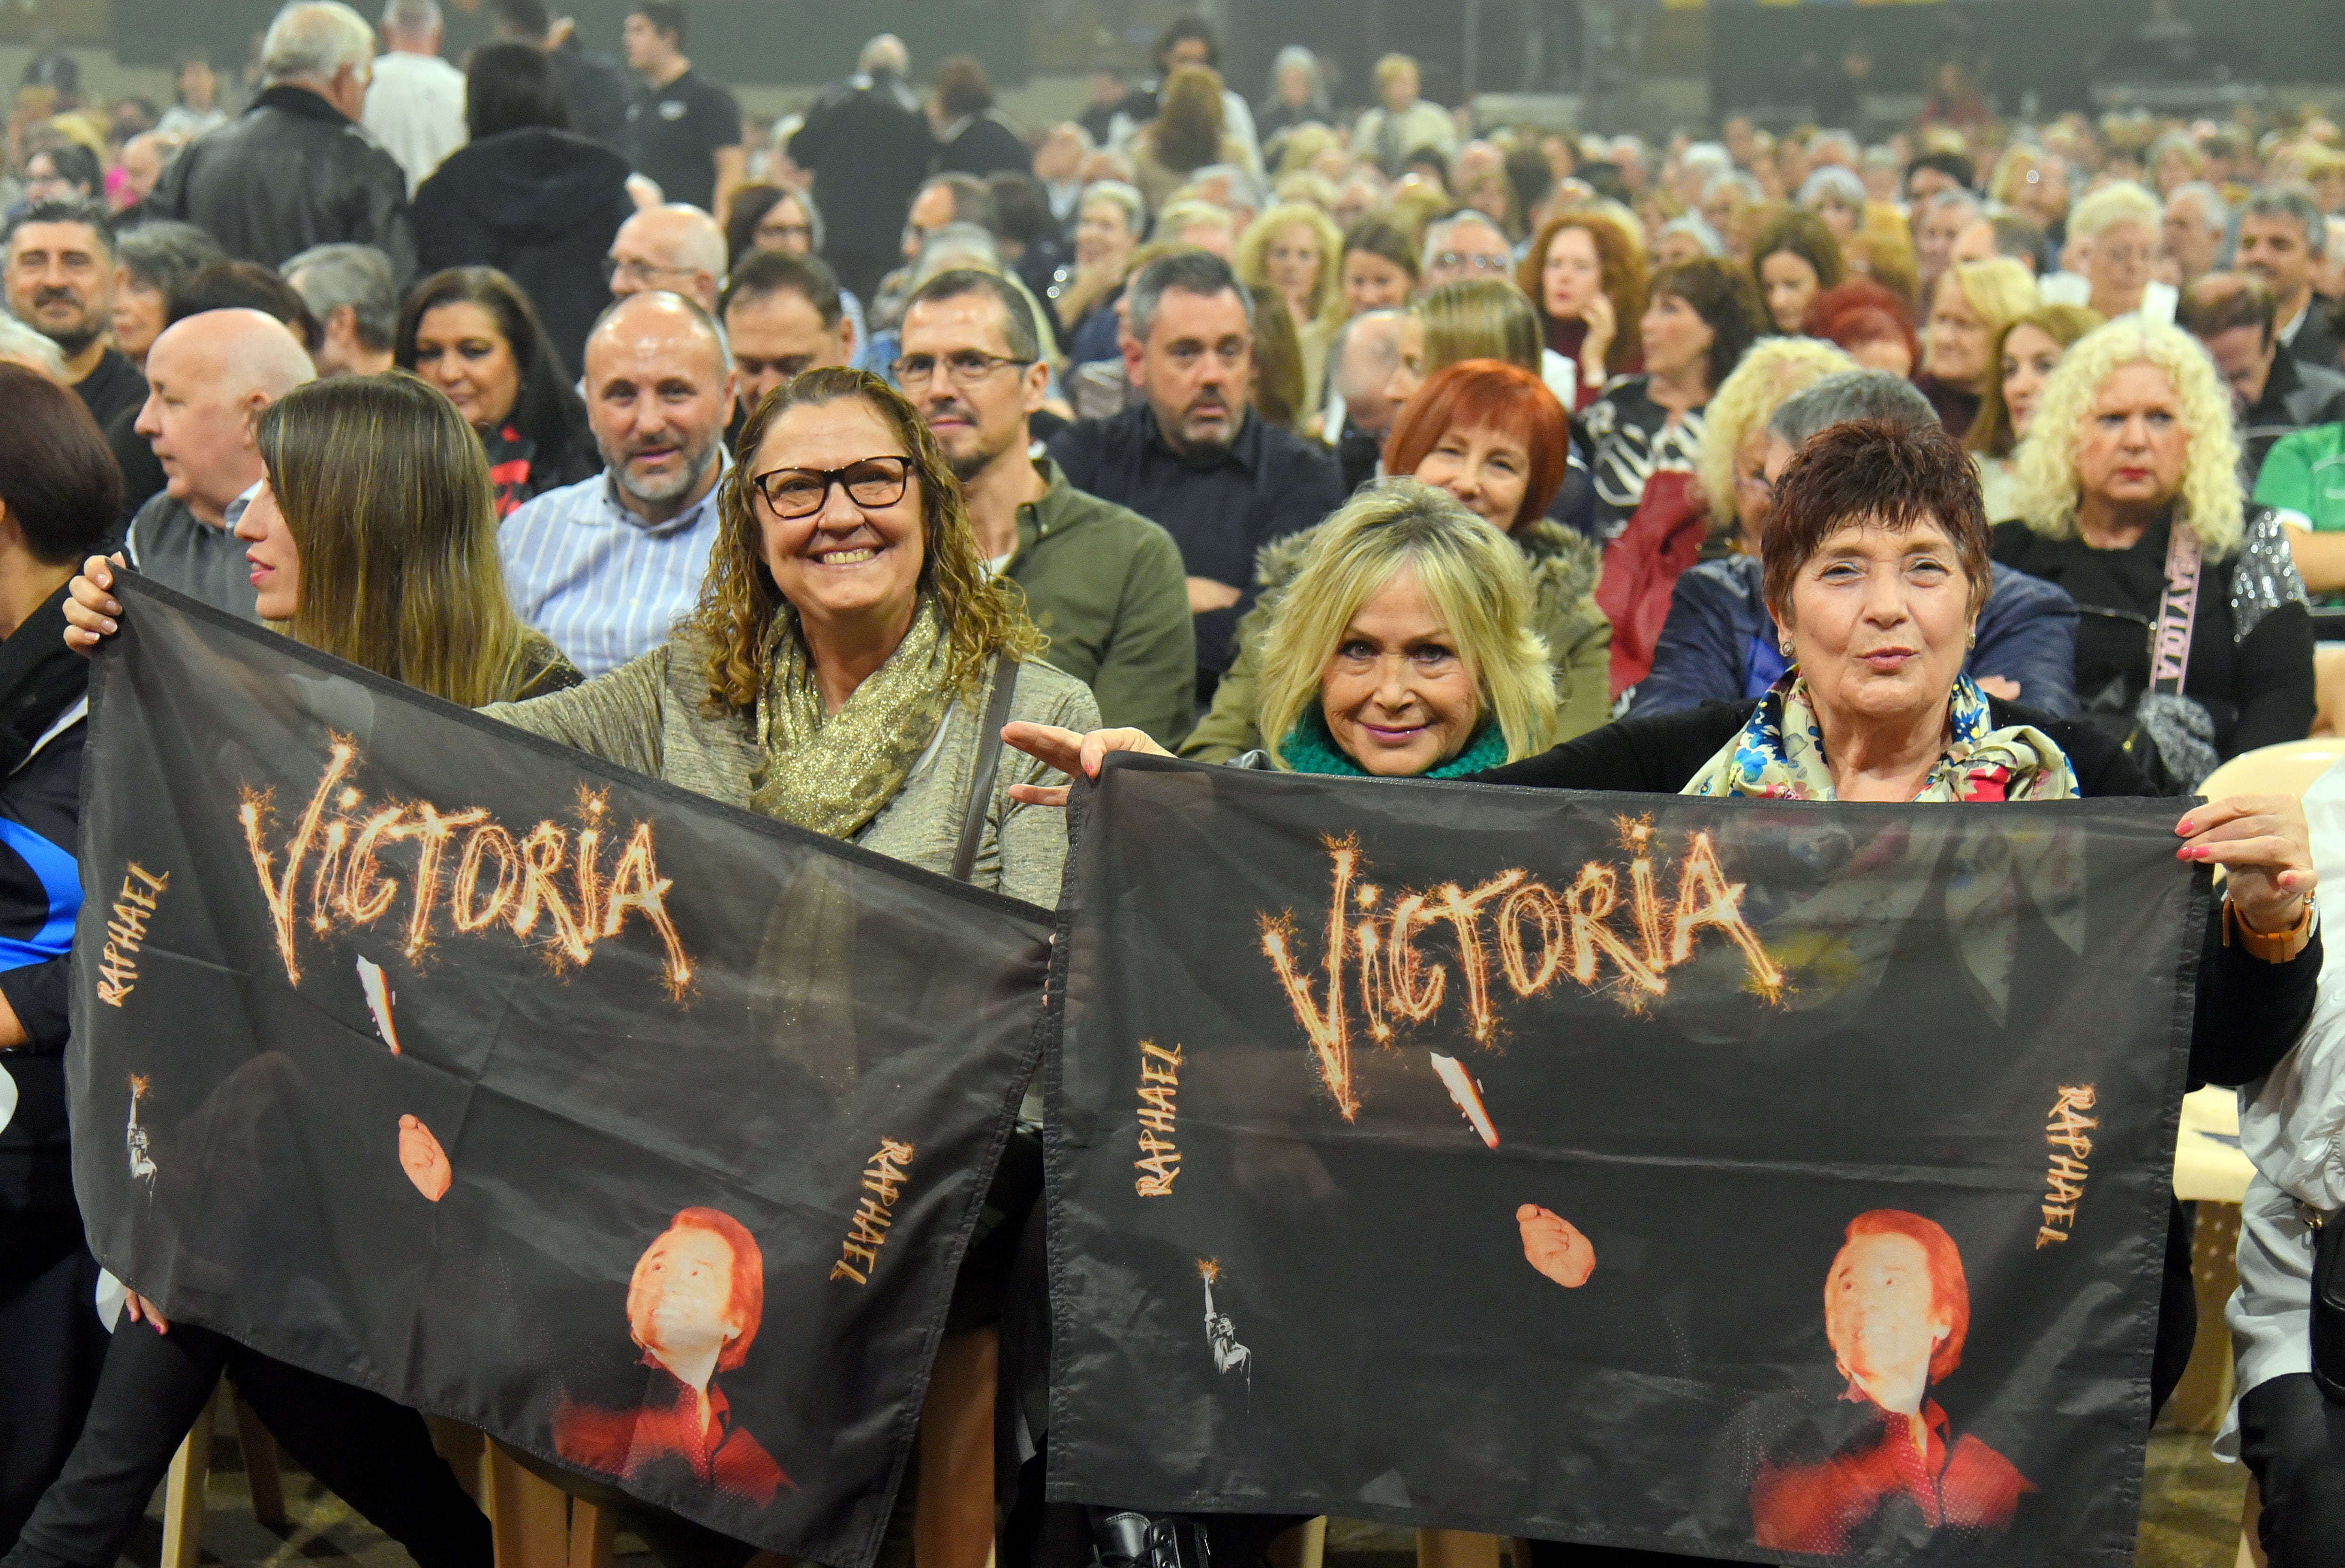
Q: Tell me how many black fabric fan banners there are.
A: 2